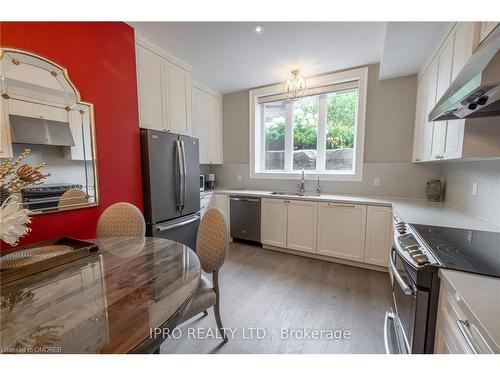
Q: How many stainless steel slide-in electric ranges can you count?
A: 1